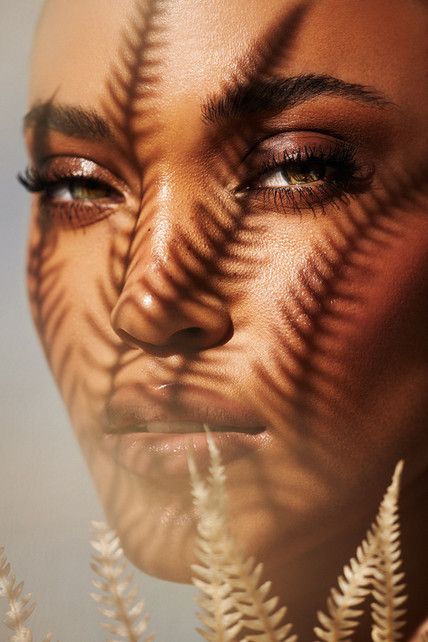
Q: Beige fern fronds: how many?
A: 6